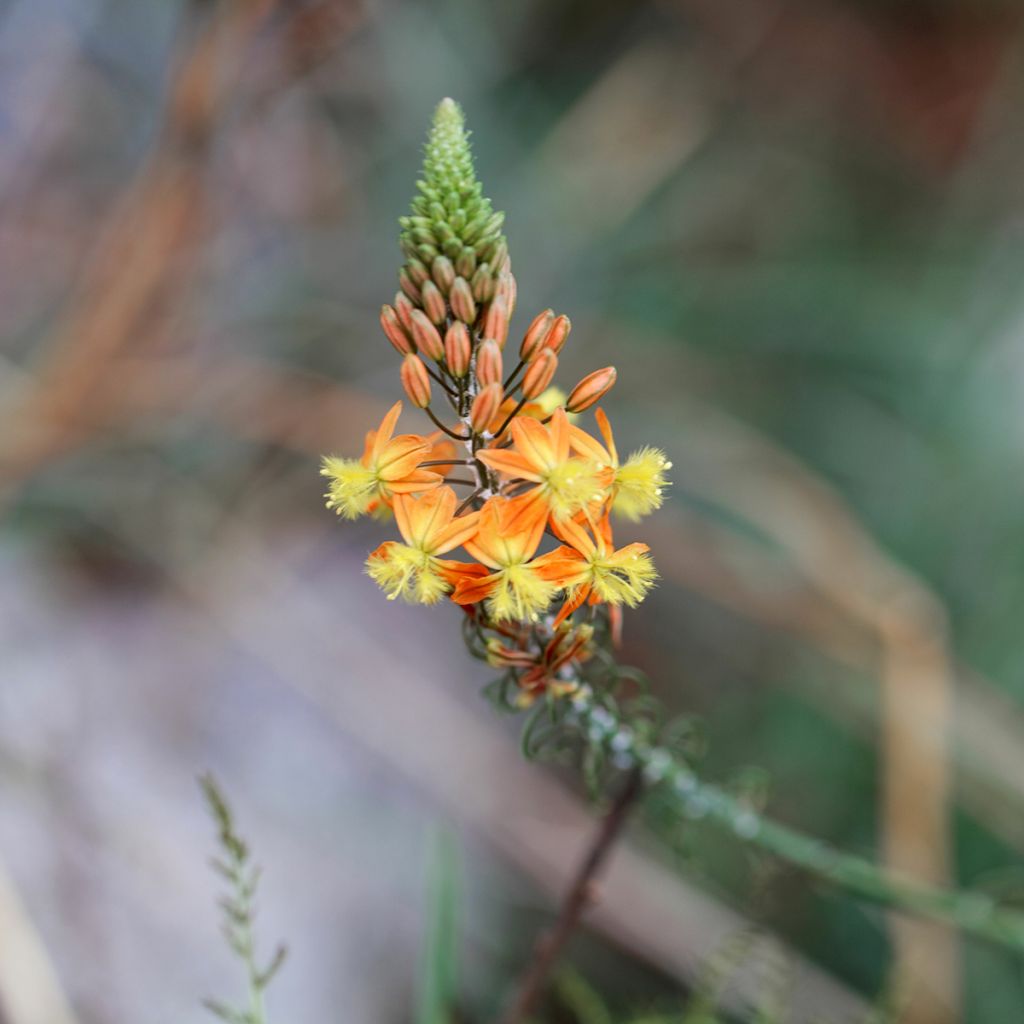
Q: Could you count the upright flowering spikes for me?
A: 1